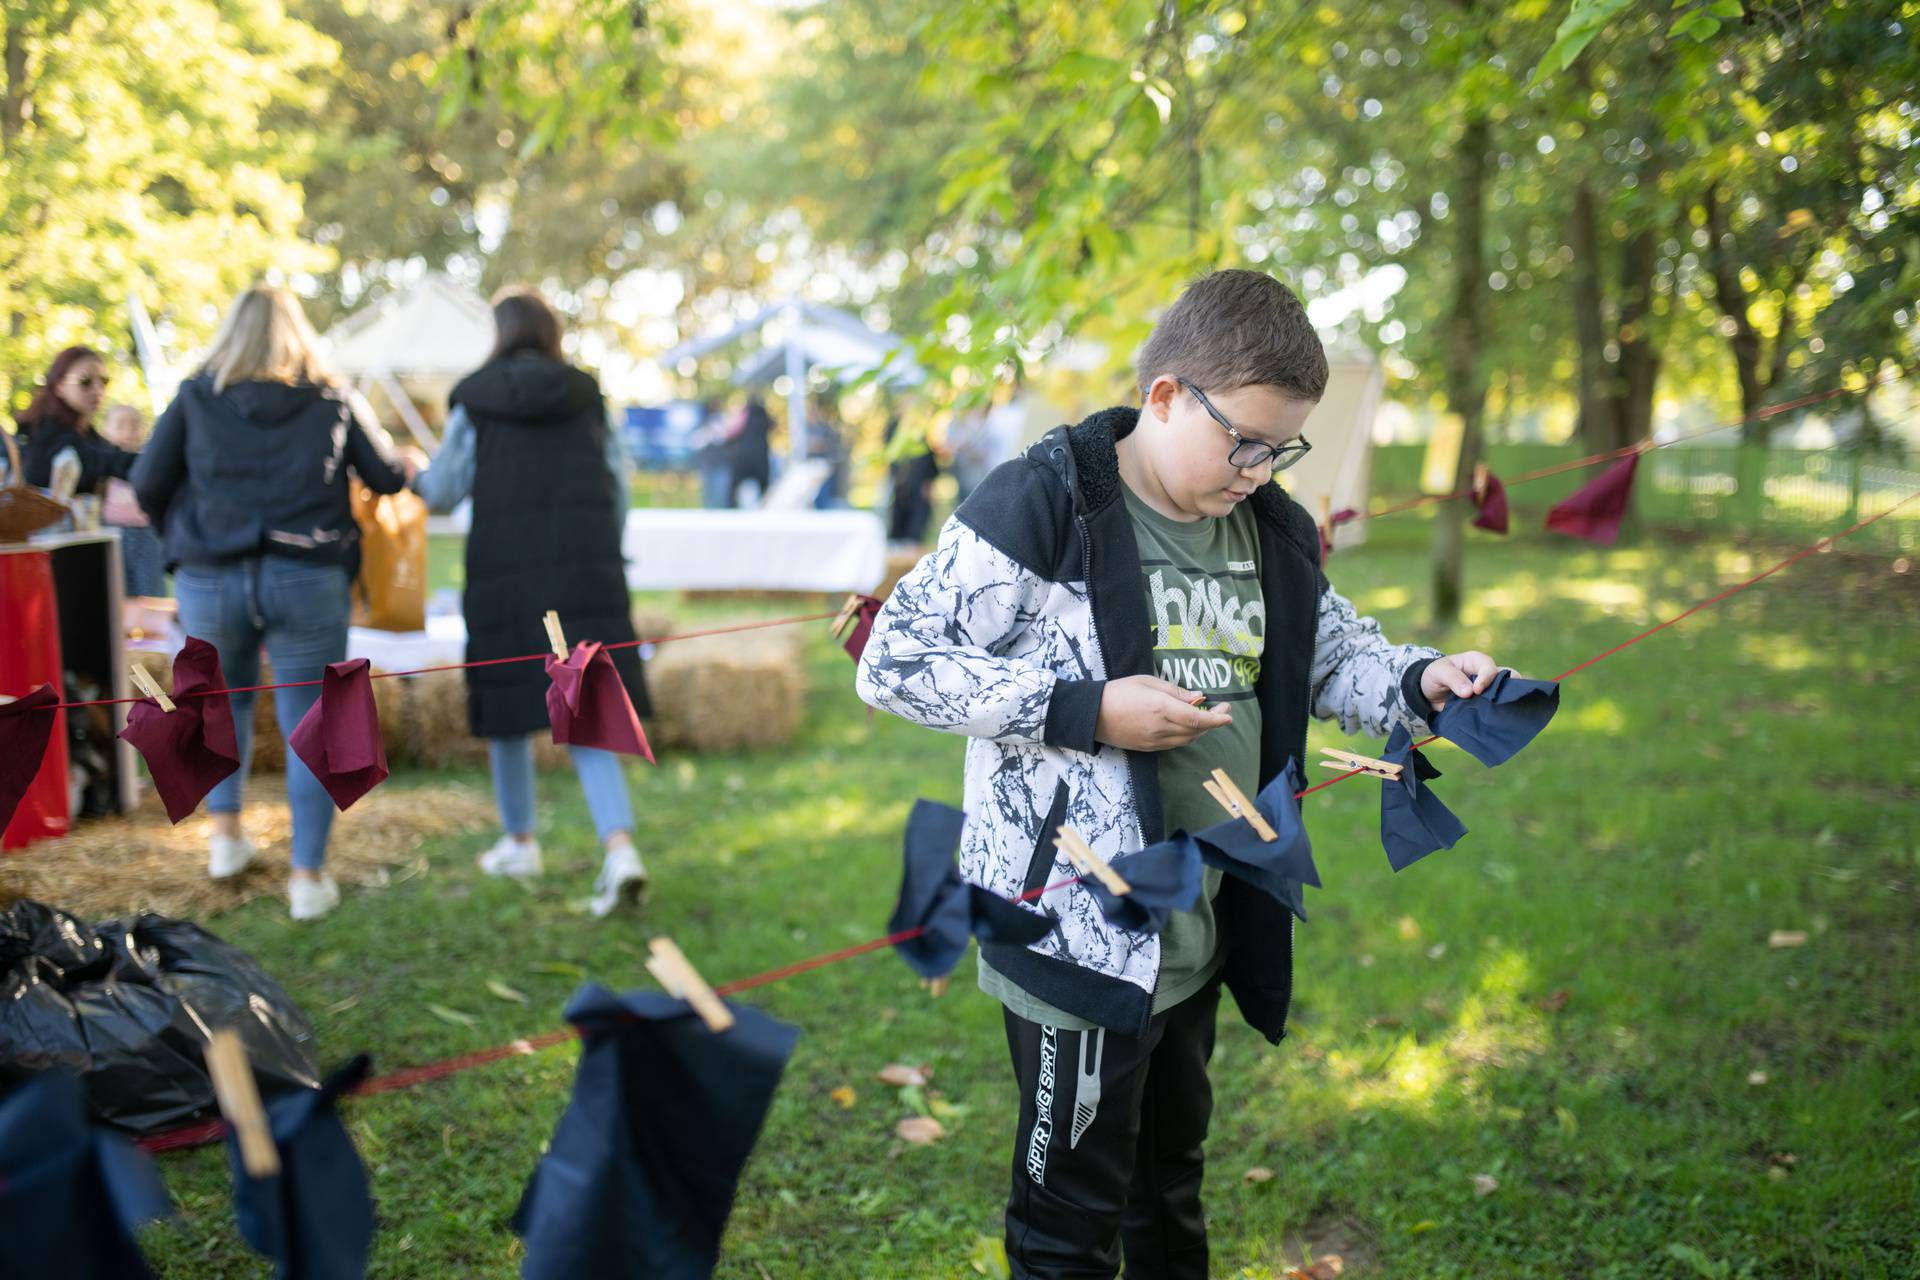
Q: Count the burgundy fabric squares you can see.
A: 8